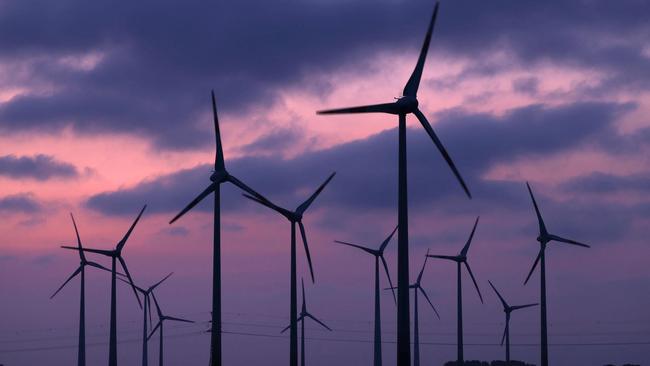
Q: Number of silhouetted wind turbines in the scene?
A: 13